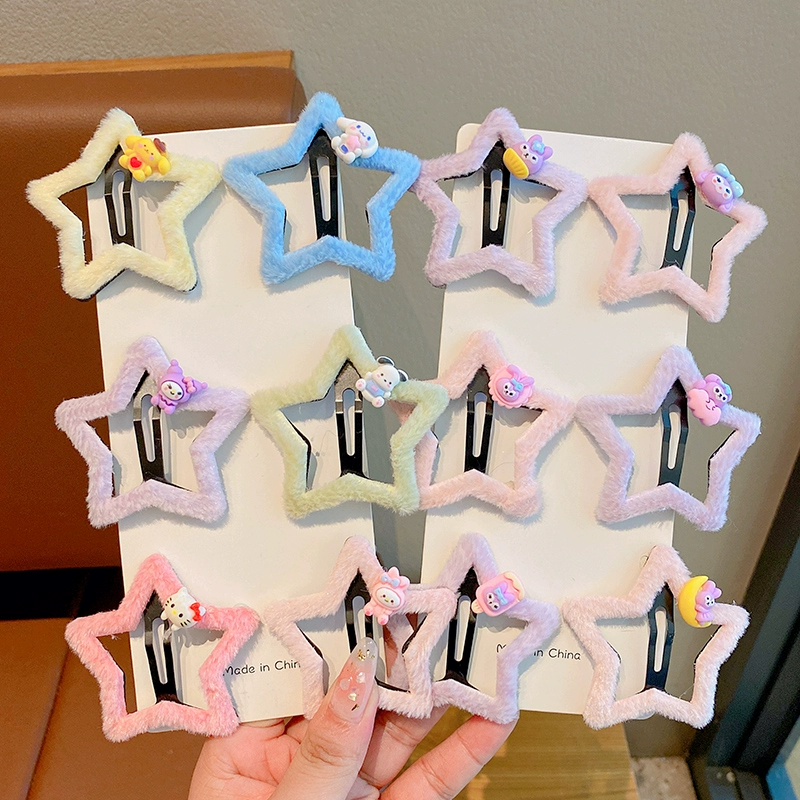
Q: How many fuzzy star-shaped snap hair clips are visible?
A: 12